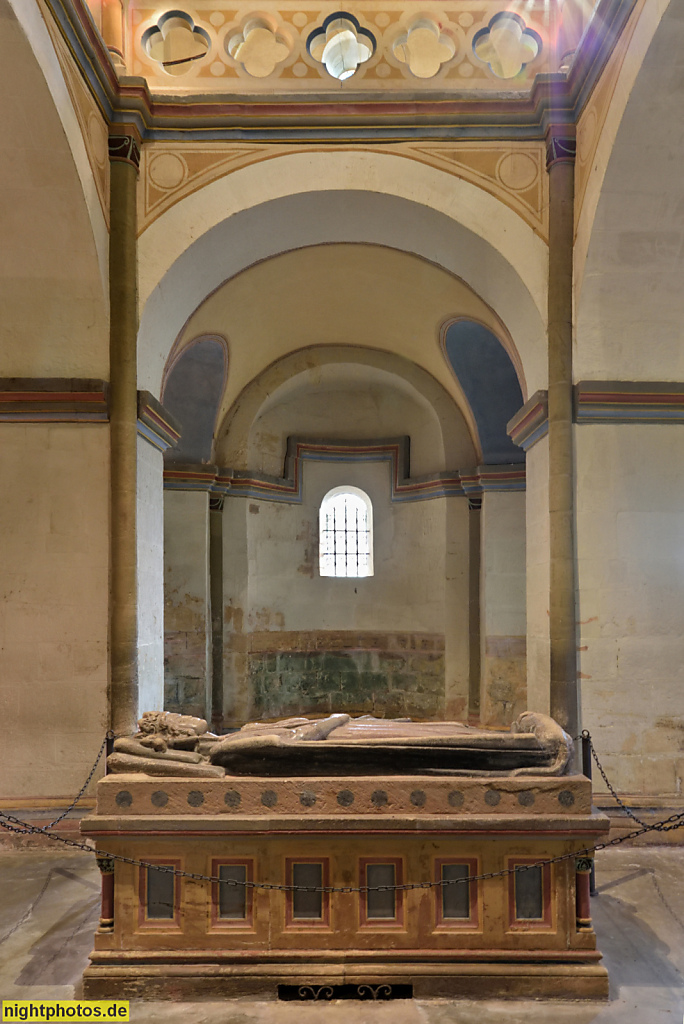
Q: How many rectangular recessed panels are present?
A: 6